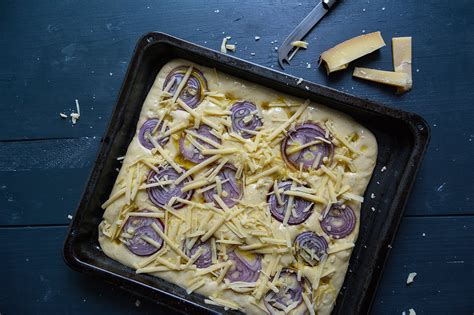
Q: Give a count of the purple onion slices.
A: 14